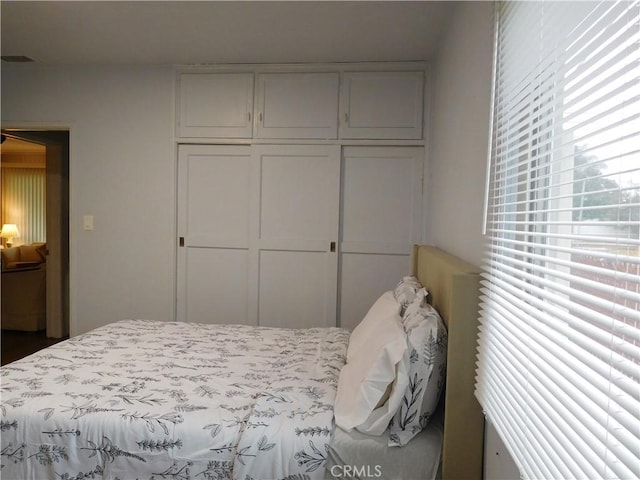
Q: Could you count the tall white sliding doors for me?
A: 3